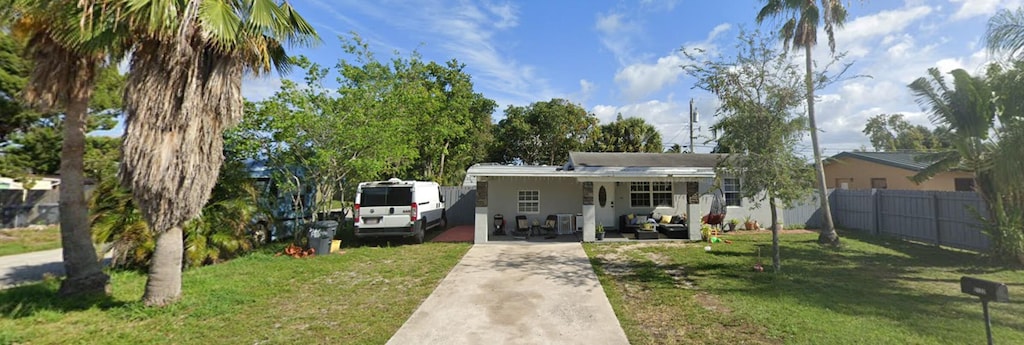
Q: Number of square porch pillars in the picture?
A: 3